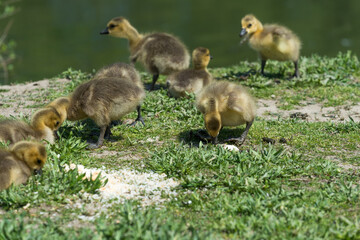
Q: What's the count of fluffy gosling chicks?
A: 8